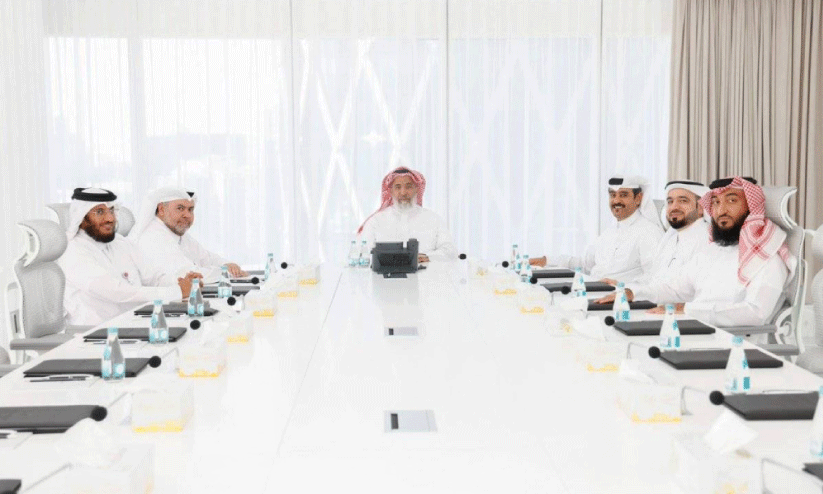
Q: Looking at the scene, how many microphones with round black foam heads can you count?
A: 13